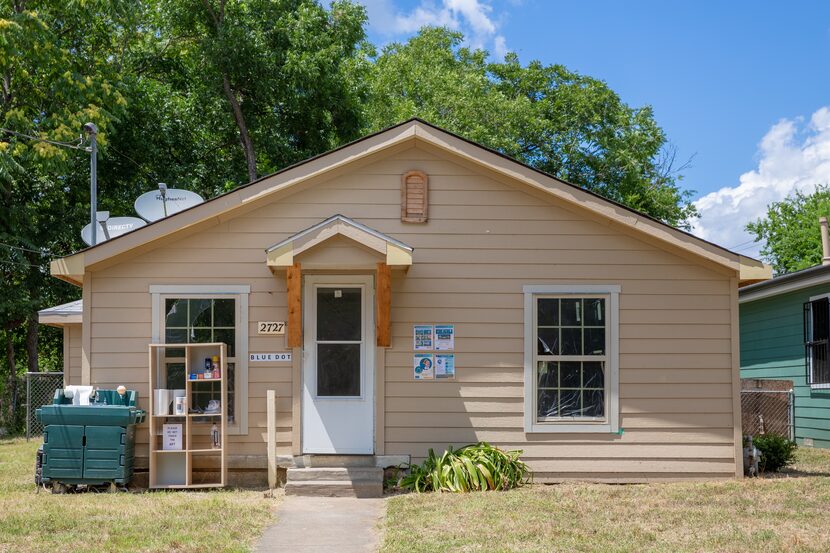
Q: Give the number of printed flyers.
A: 4